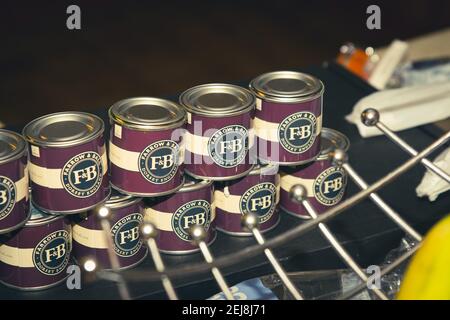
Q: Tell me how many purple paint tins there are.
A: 10